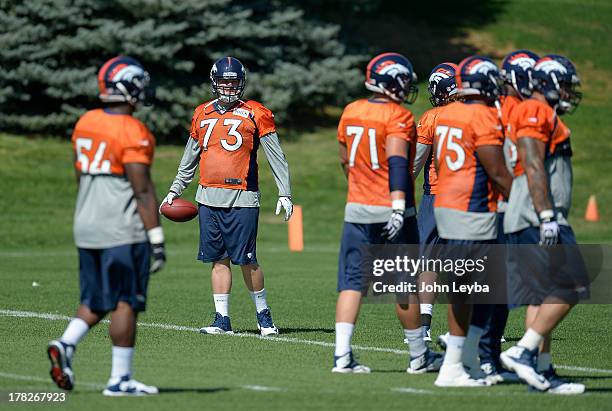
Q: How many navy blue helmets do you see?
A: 7